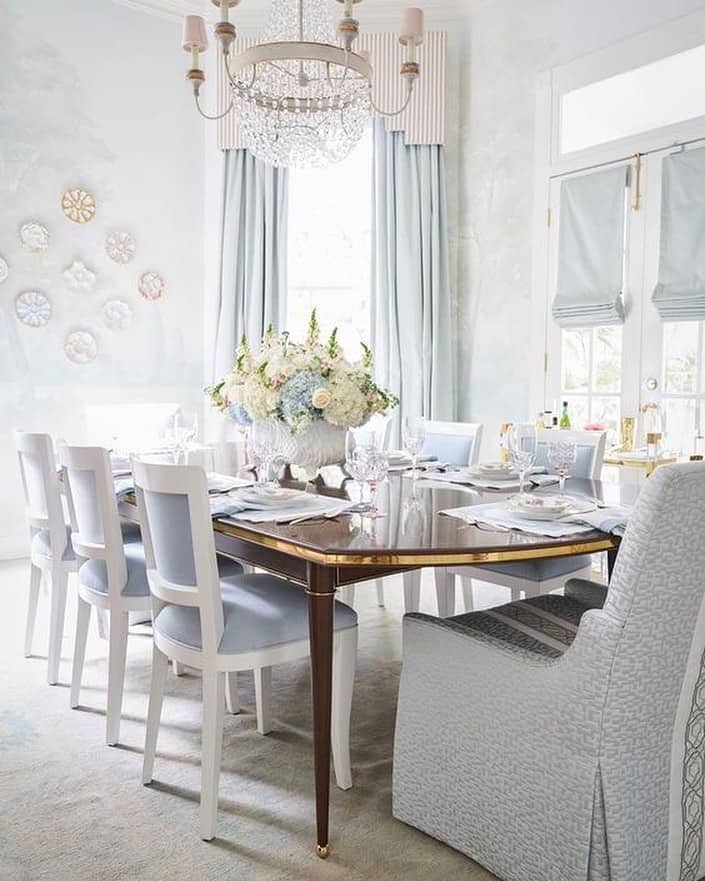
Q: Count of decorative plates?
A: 9